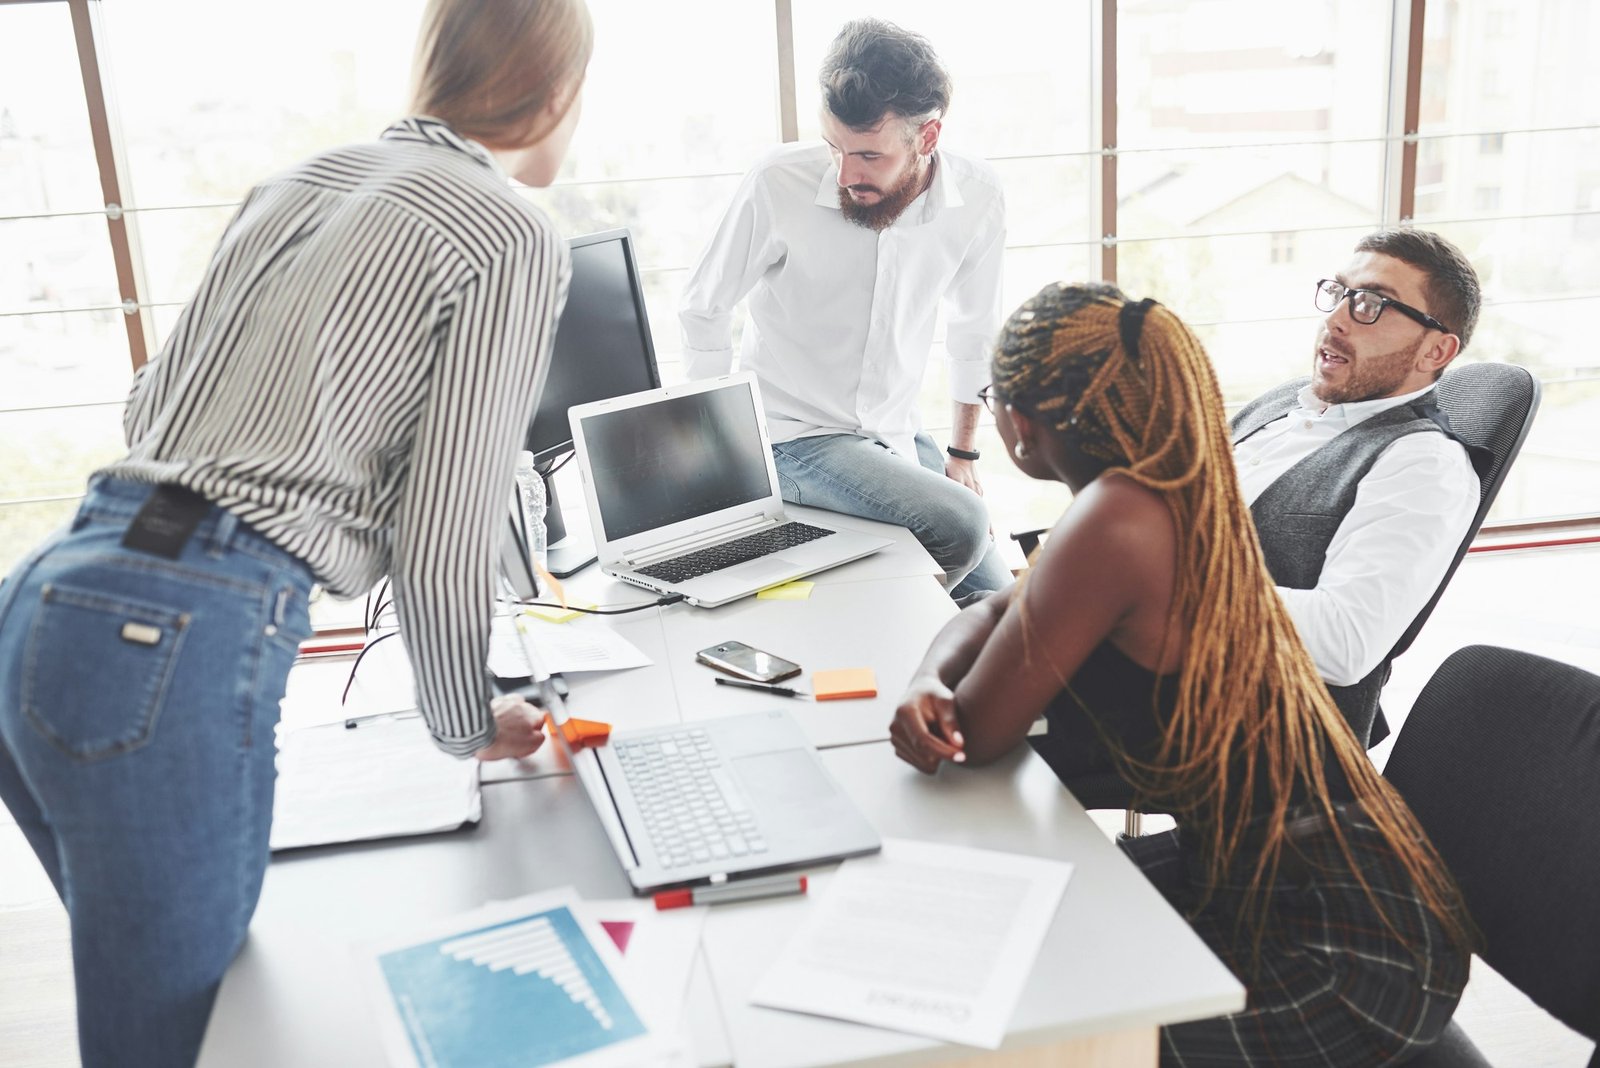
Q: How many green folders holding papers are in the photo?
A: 0